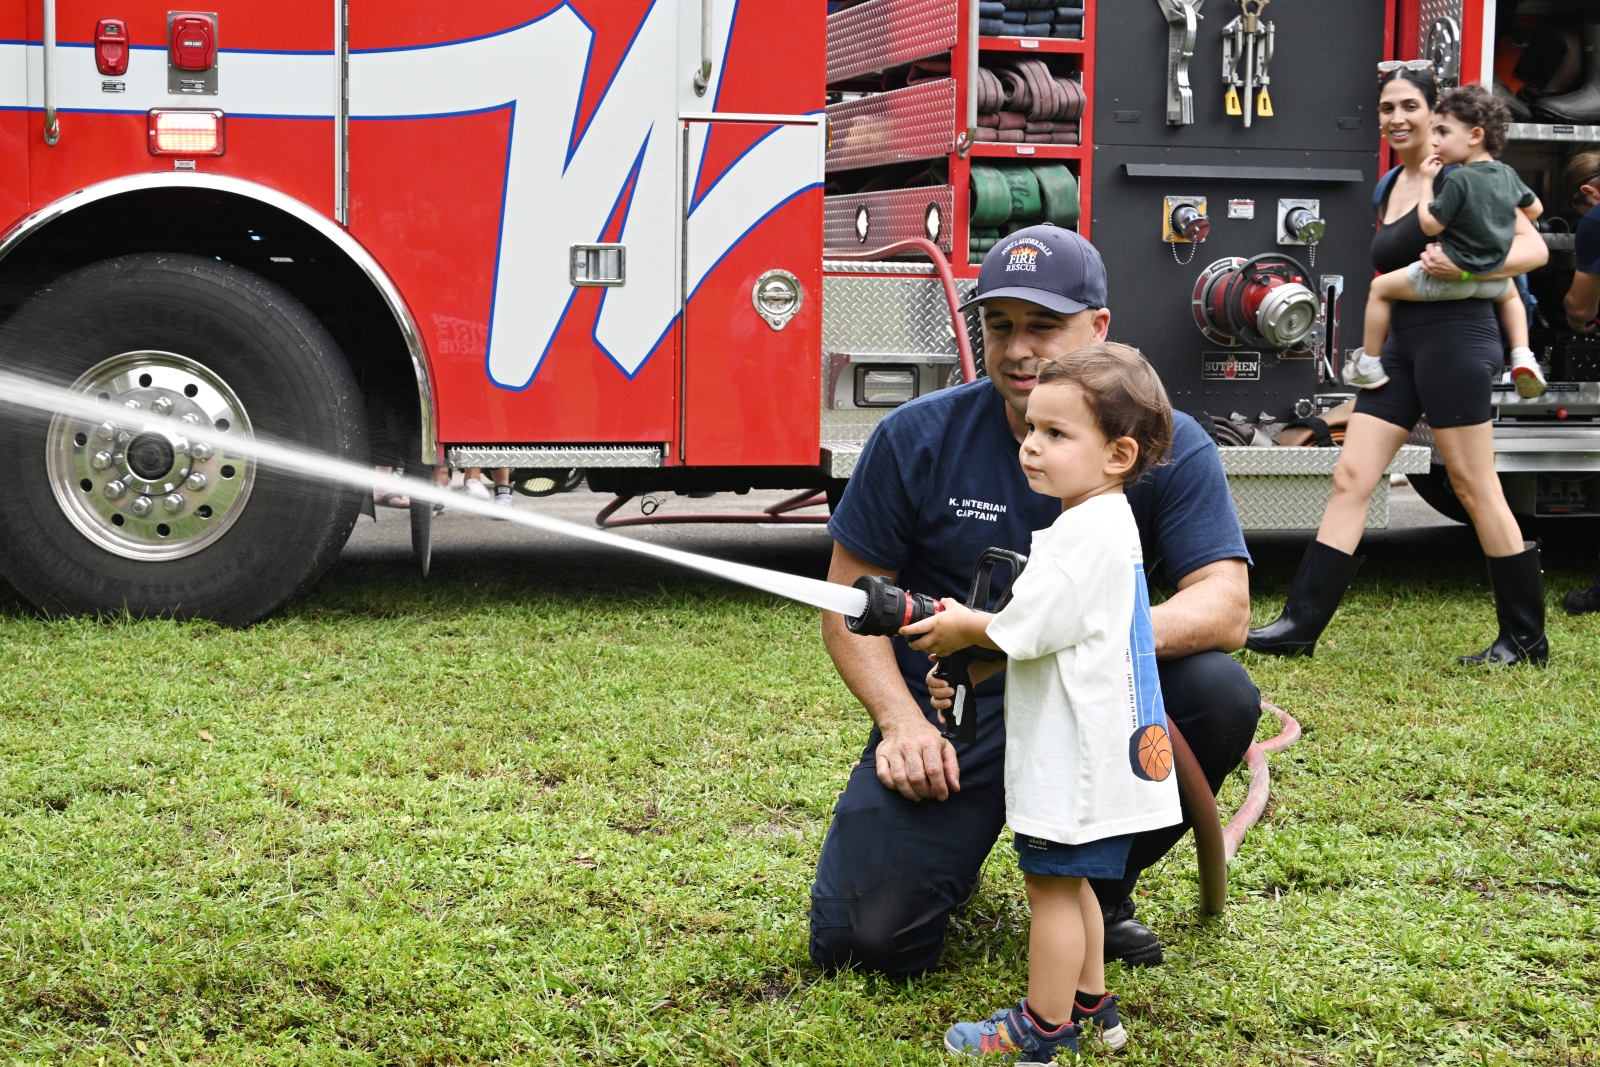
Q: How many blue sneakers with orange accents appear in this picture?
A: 2